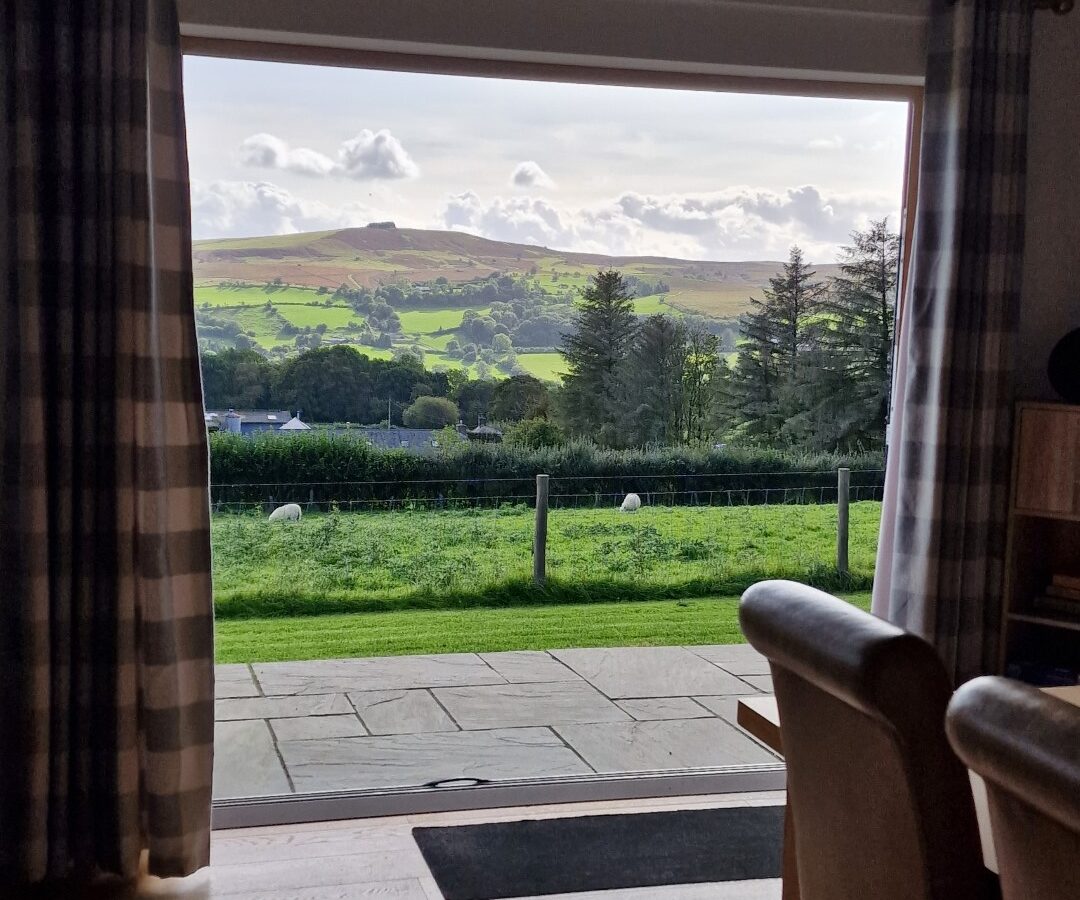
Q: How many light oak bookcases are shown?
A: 1